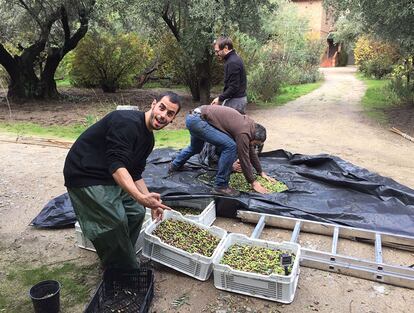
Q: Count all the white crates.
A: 4